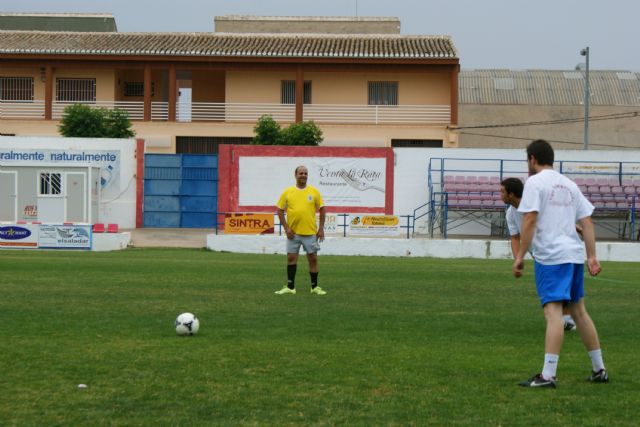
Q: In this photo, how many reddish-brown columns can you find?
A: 5